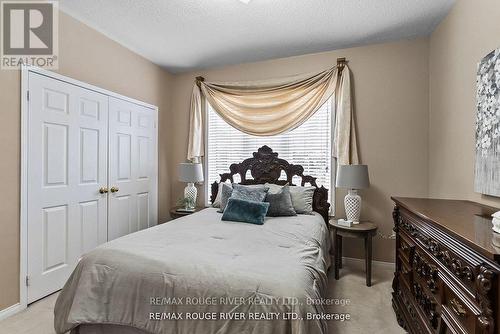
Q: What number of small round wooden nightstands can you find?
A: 2